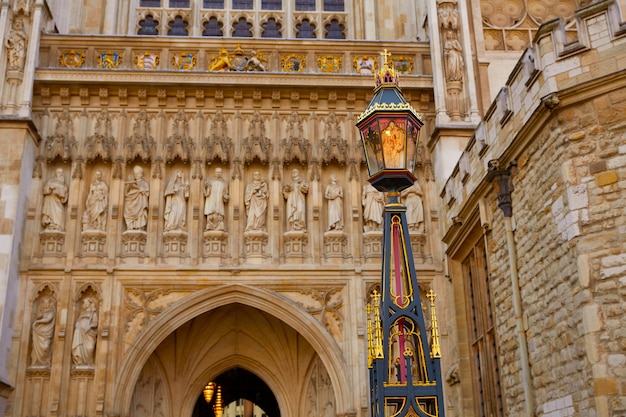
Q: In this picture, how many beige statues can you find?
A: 14